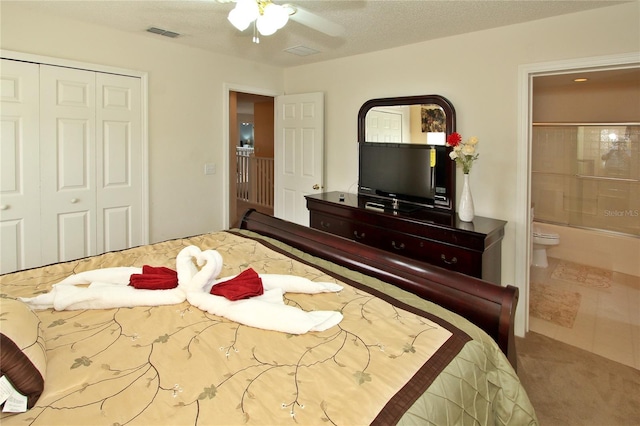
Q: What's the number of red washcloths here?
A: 2